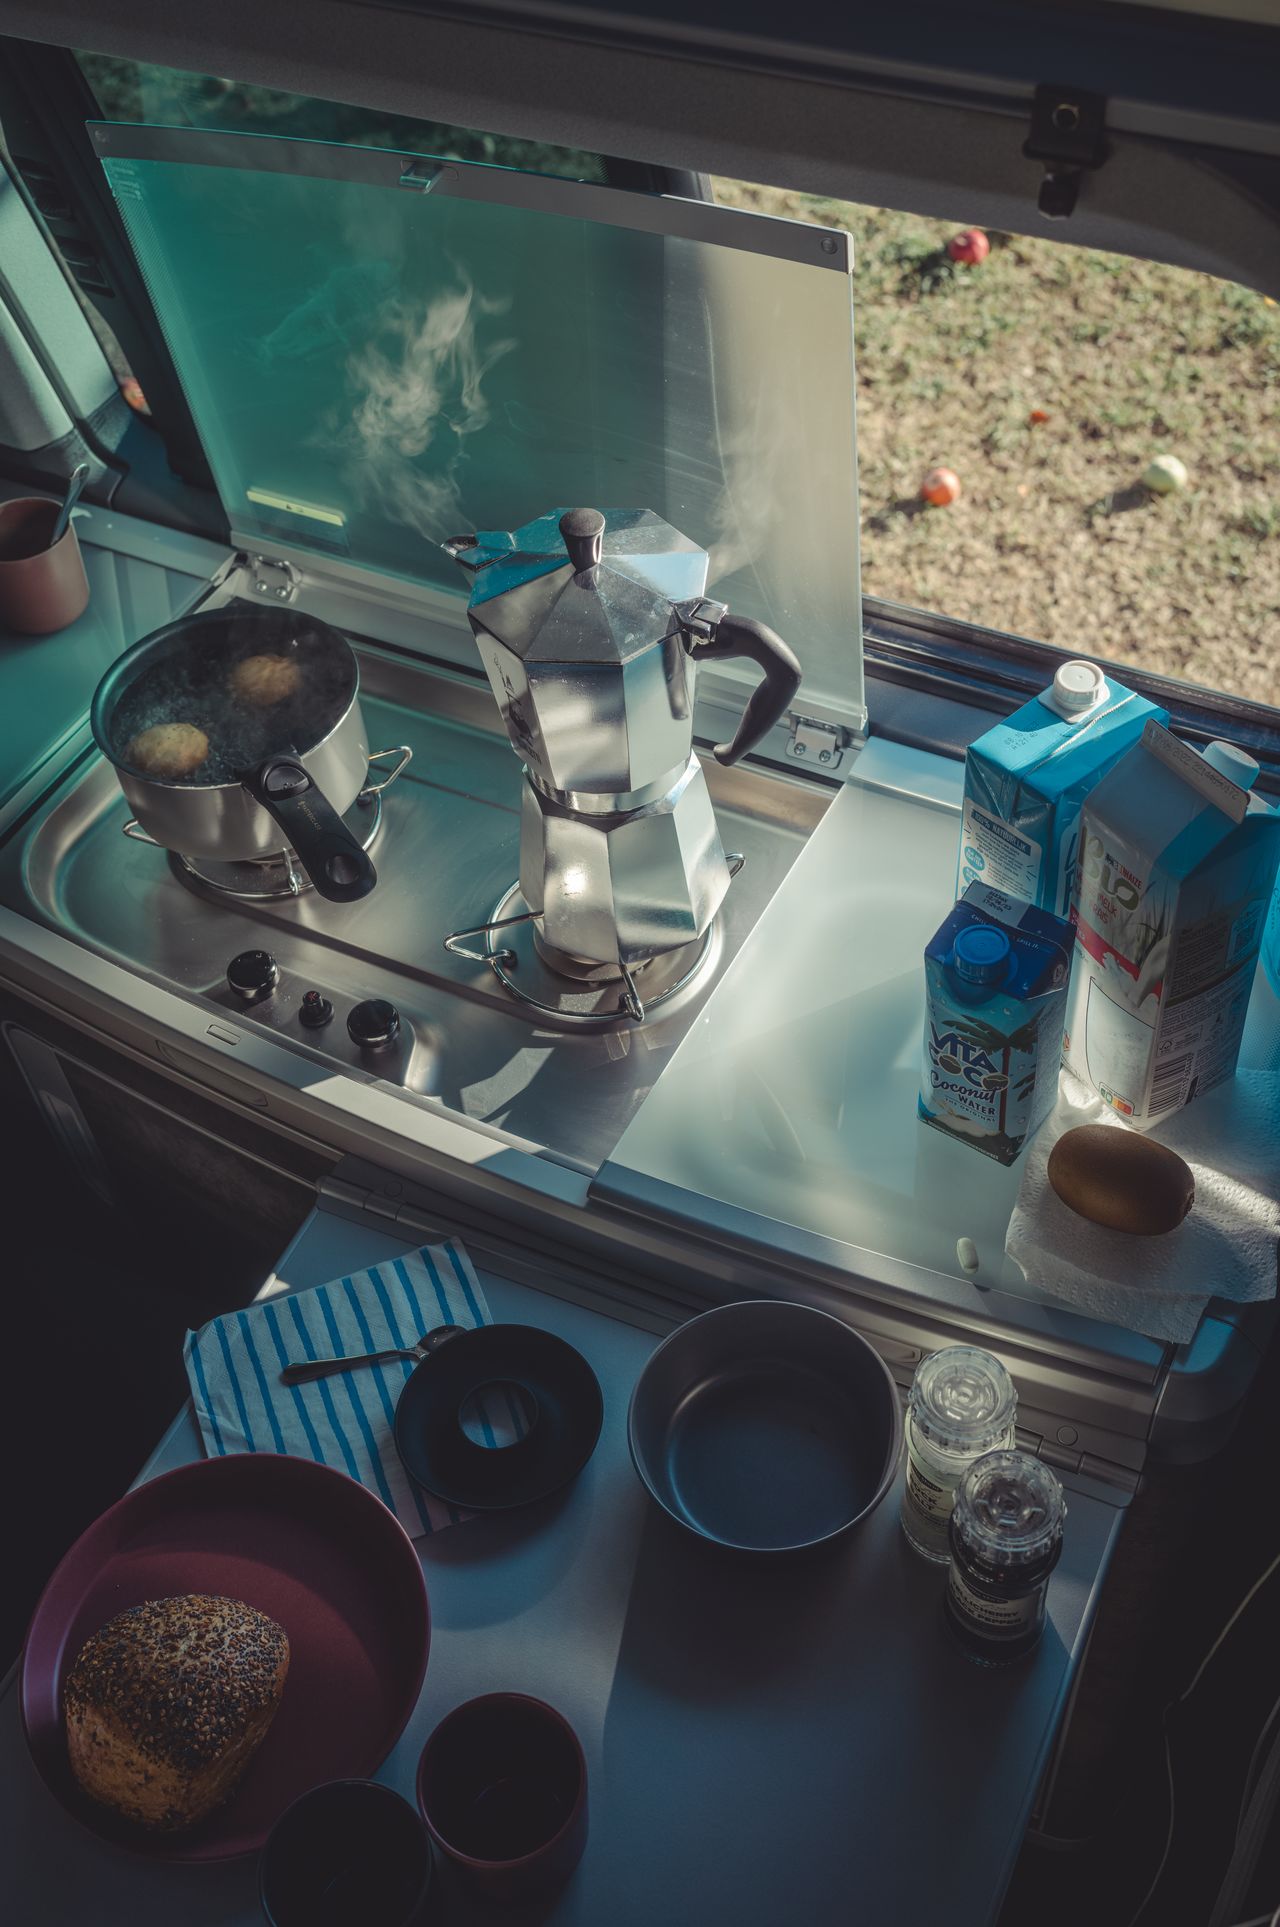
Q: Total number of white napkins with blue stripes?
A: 1